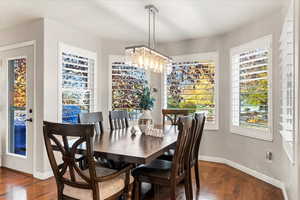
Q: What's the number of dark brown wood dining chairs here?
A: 6